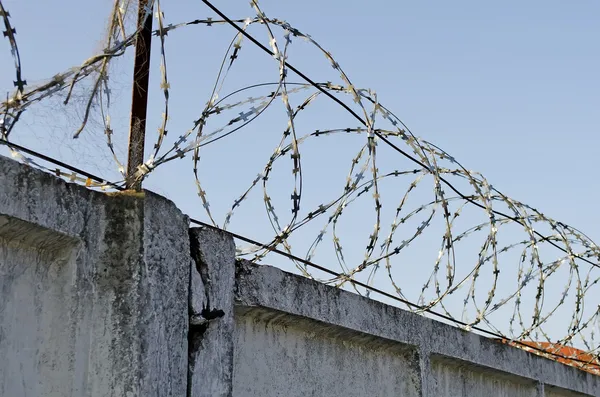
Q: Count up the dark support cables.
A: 2